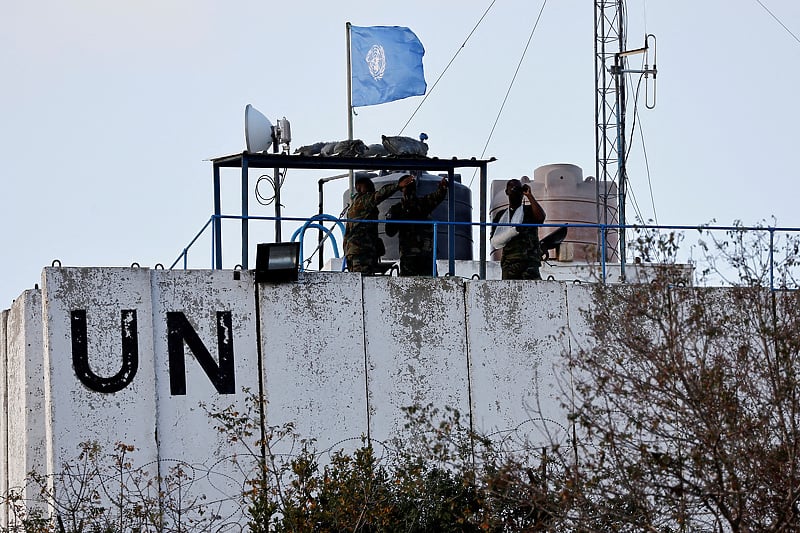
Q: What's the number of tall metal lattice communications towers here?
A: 1